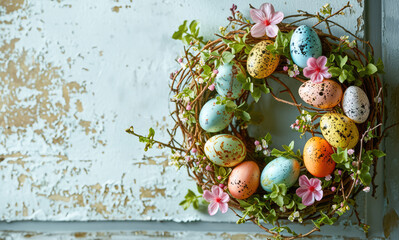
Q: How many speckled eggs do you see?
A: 11